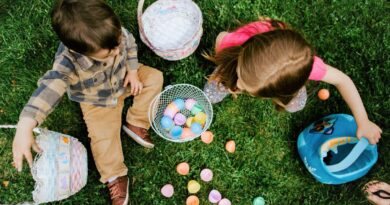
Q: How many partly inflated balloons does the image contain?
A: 0